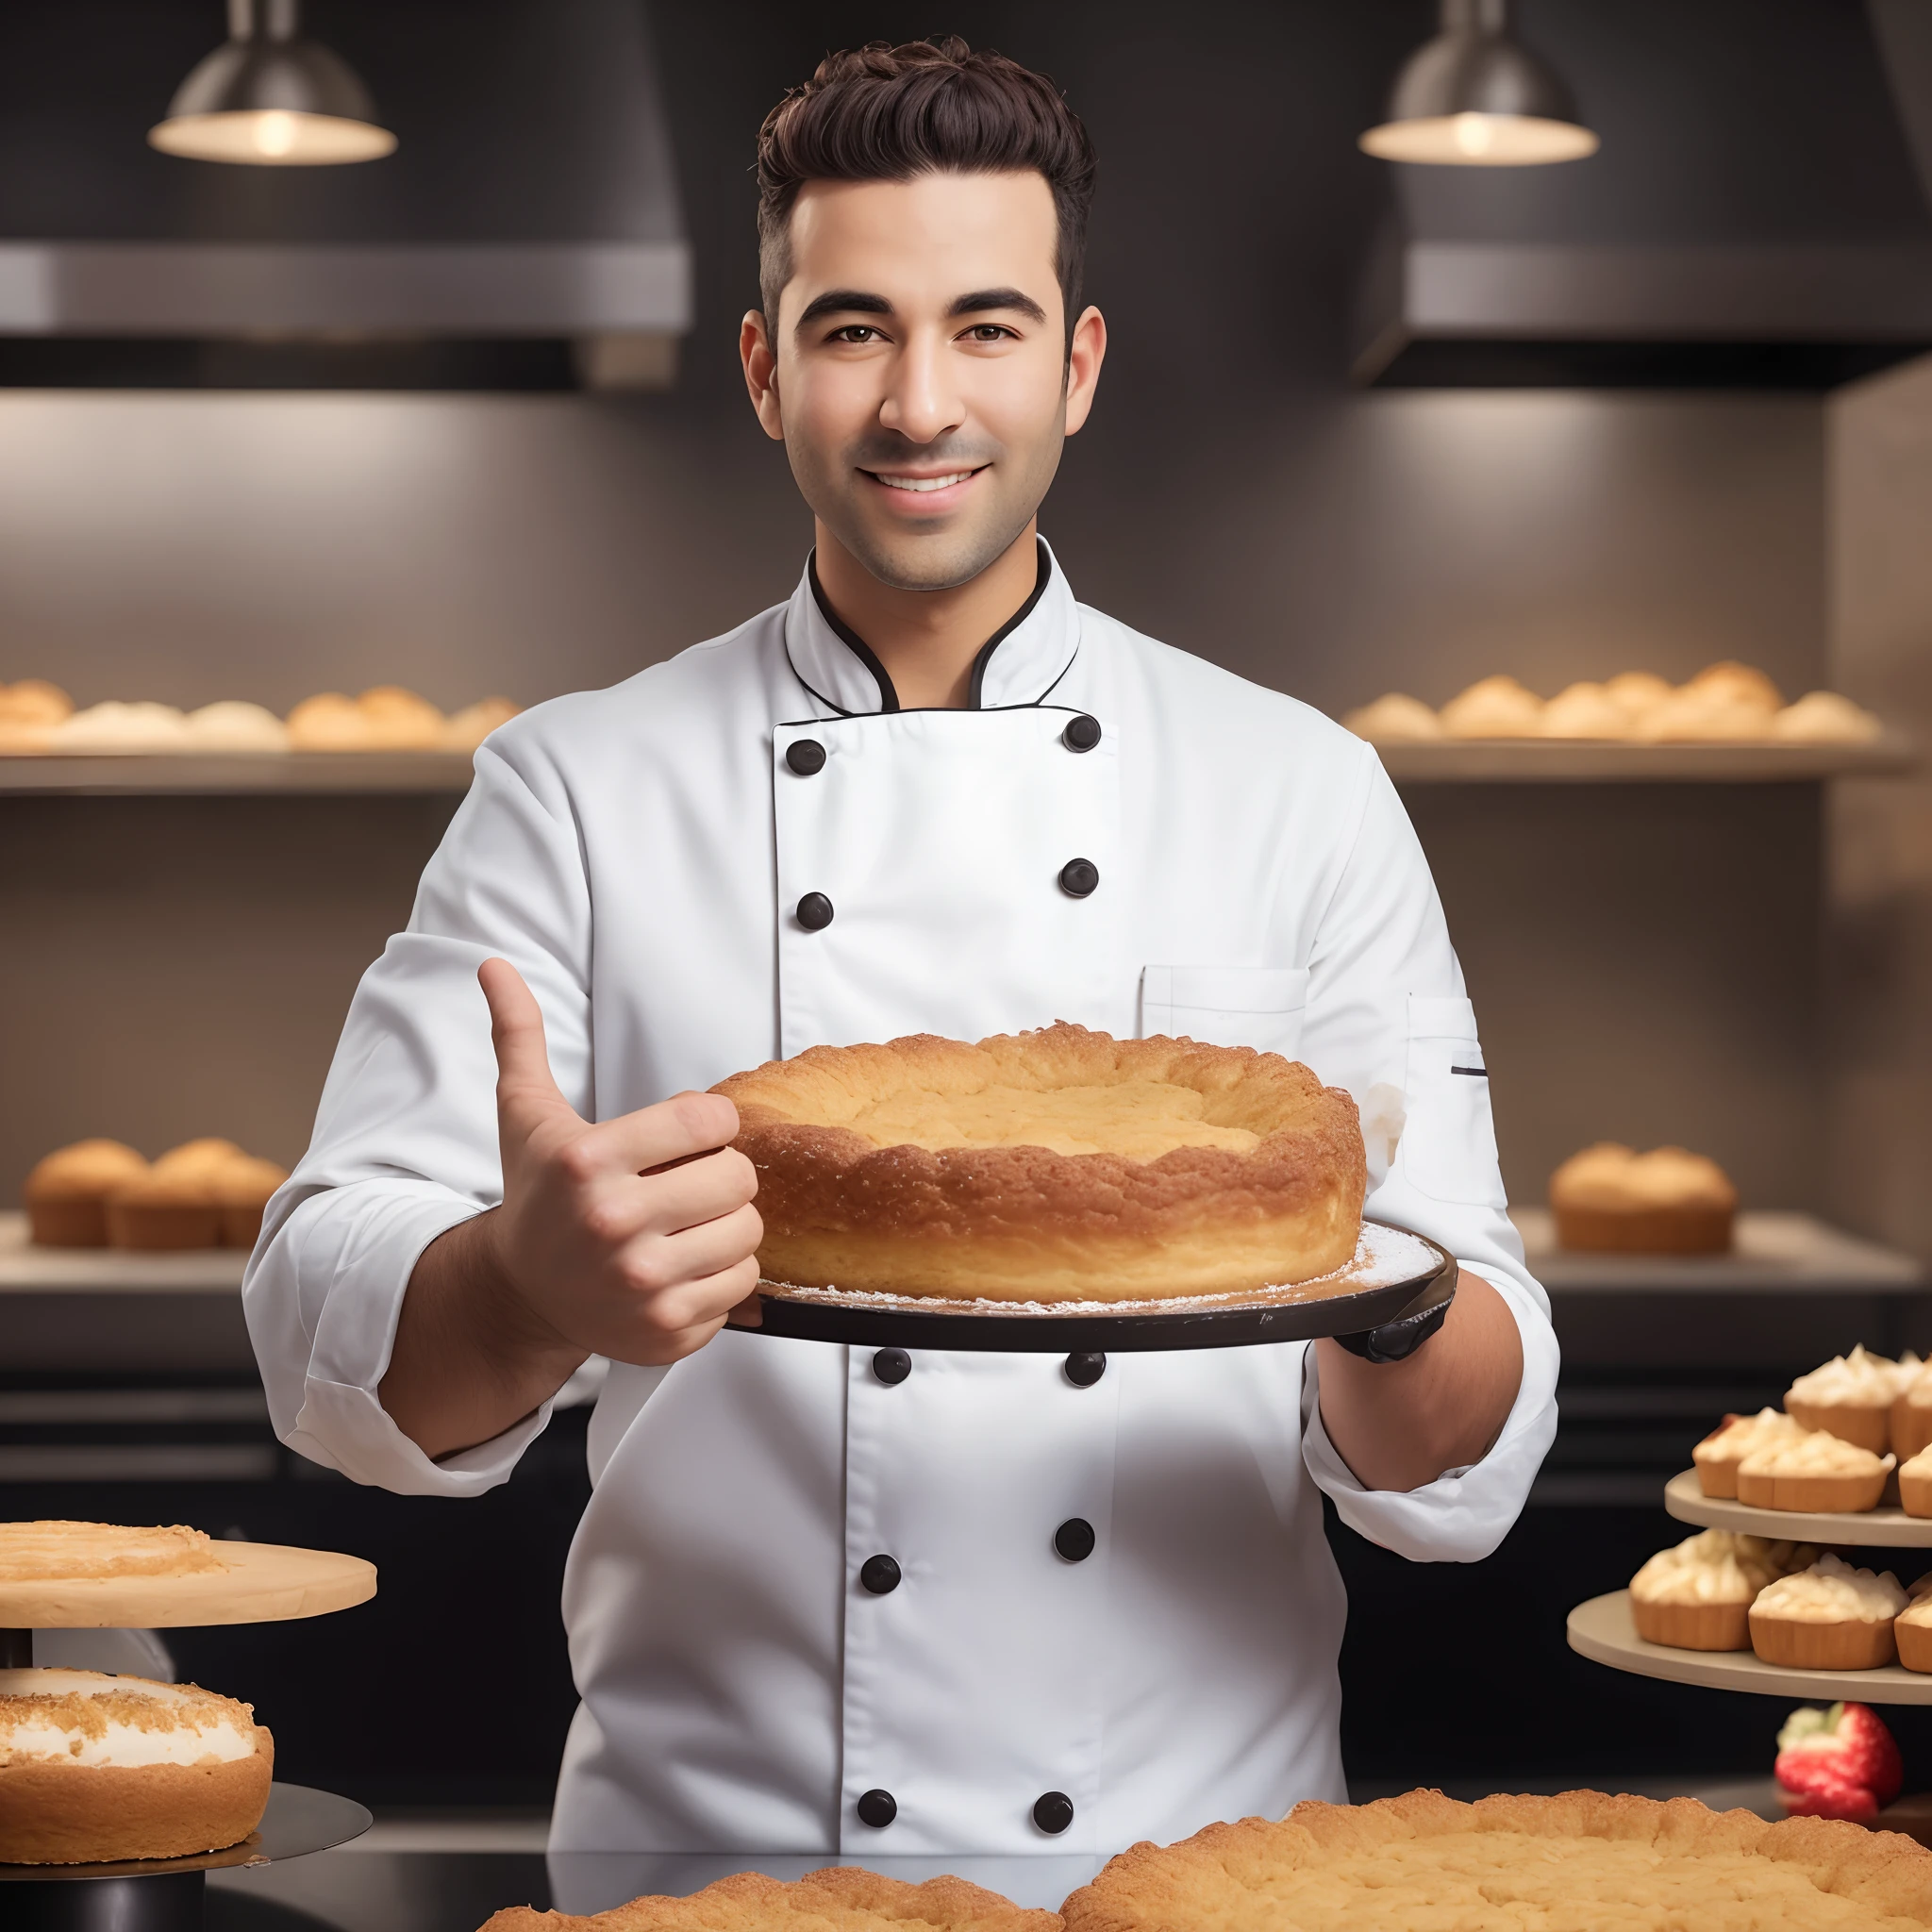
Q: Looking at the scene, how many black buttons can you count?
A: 10